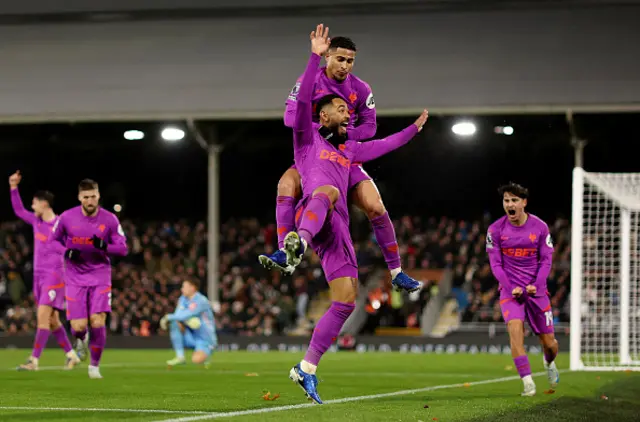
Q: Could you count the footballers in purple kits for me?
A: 5